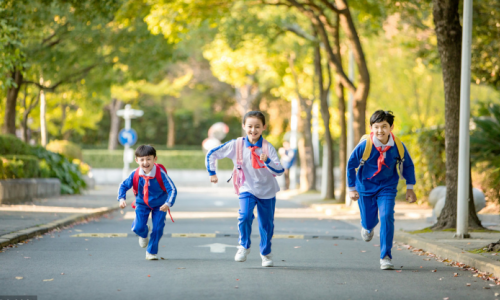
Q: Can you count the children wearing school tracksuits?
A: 3